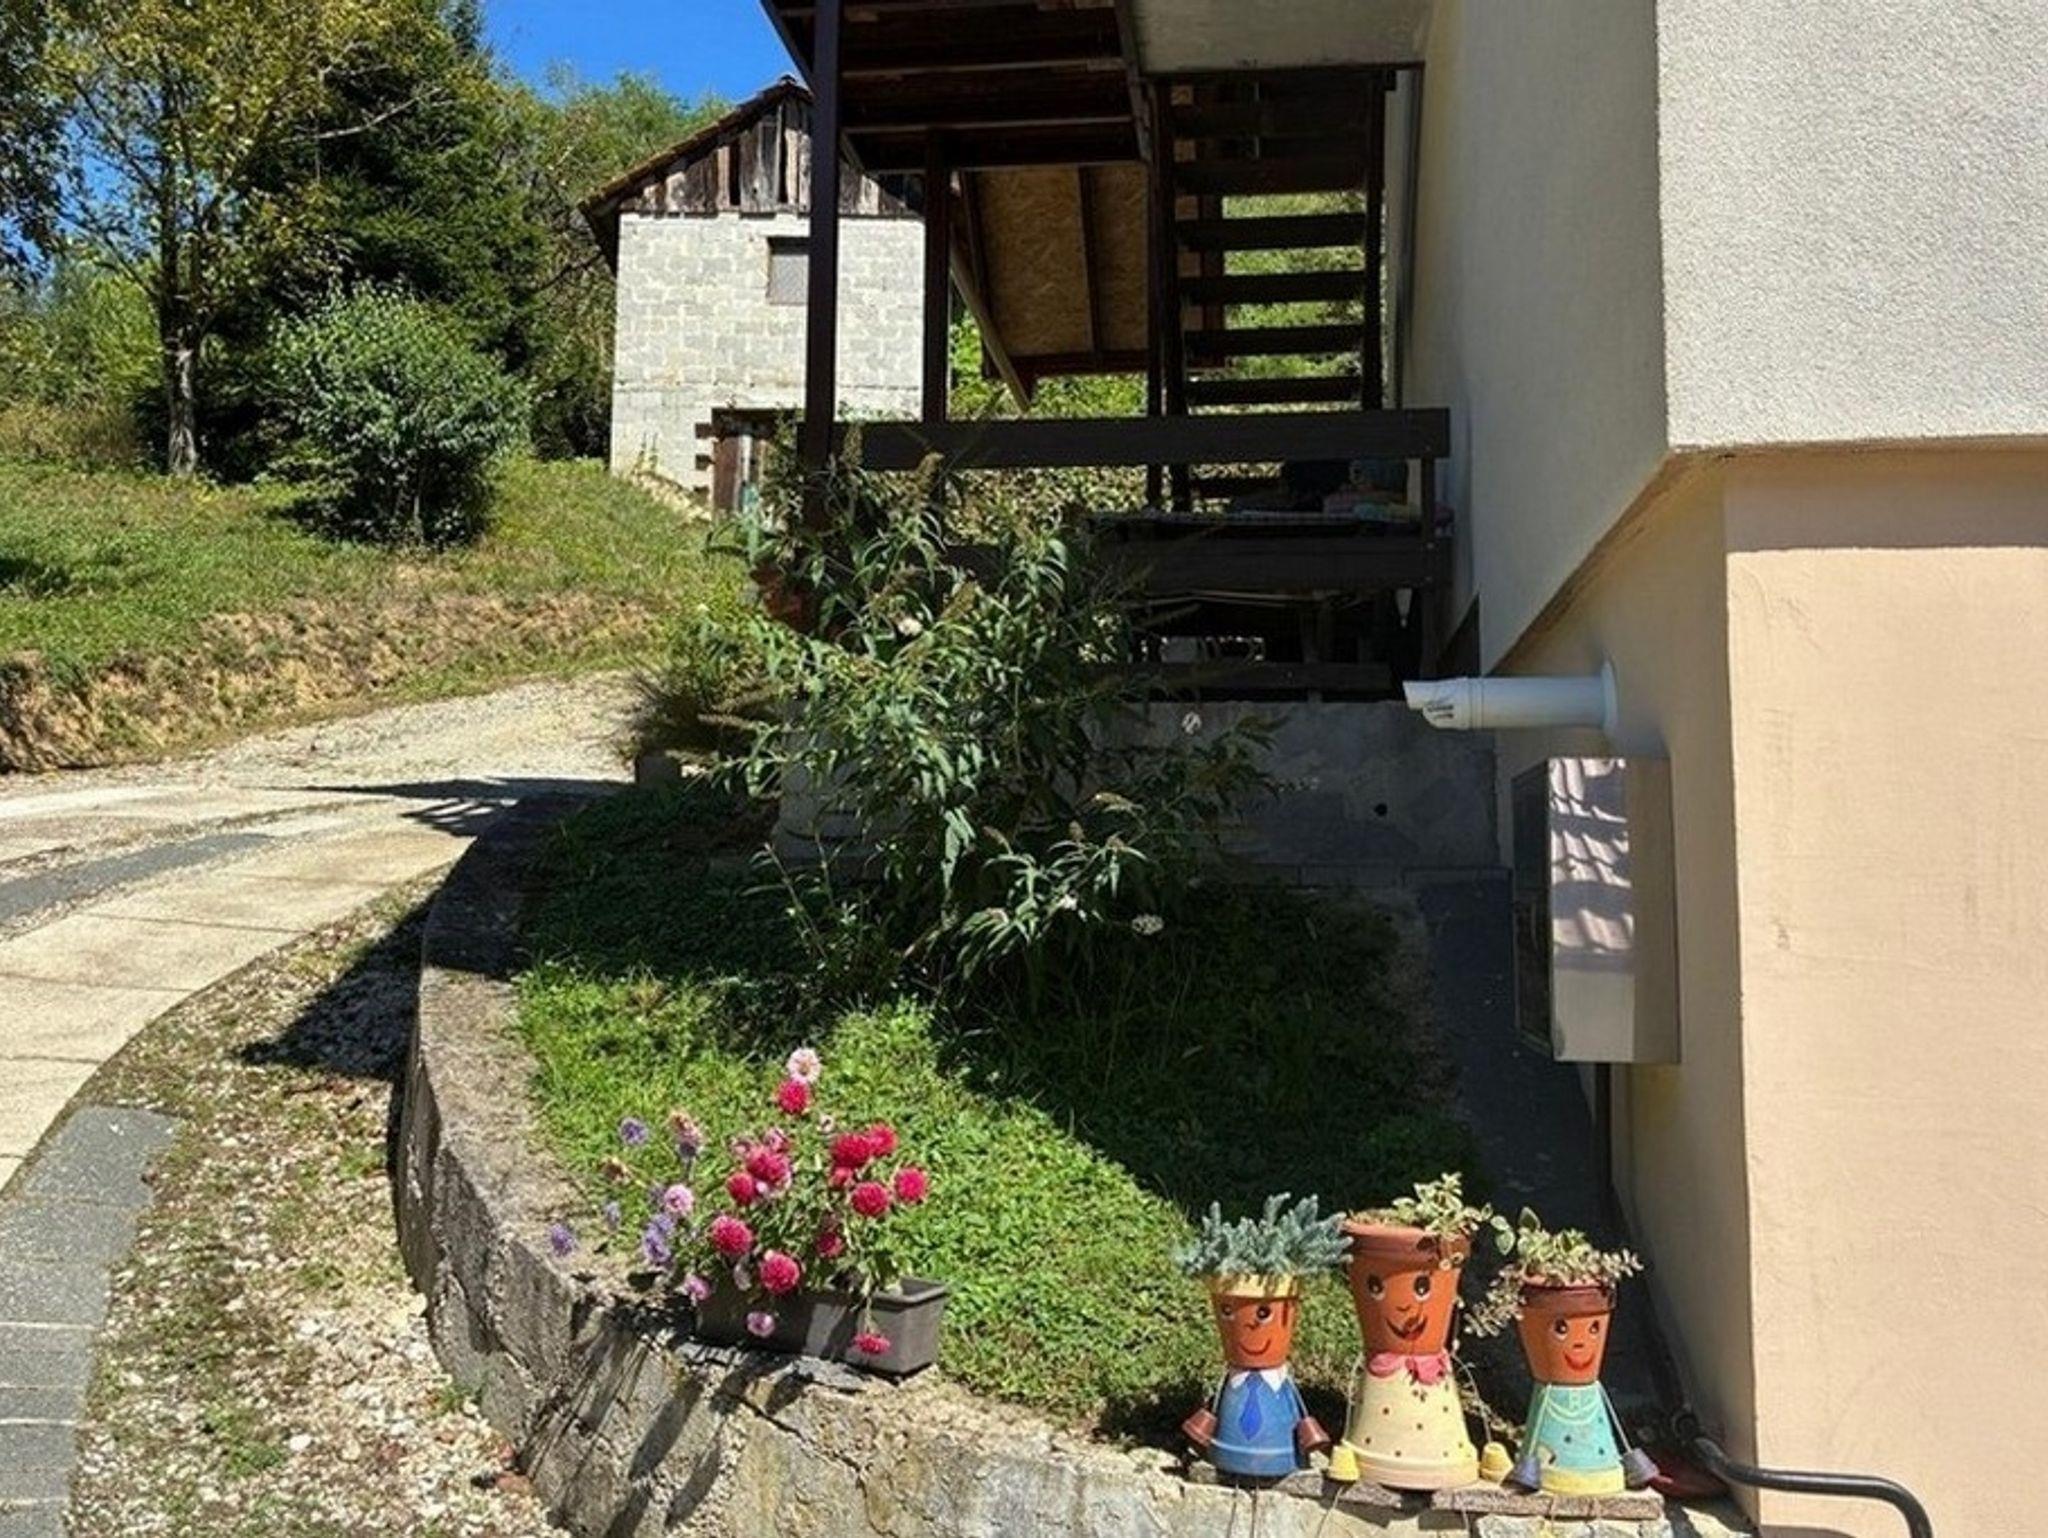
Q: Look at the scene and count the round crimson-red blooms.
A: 11